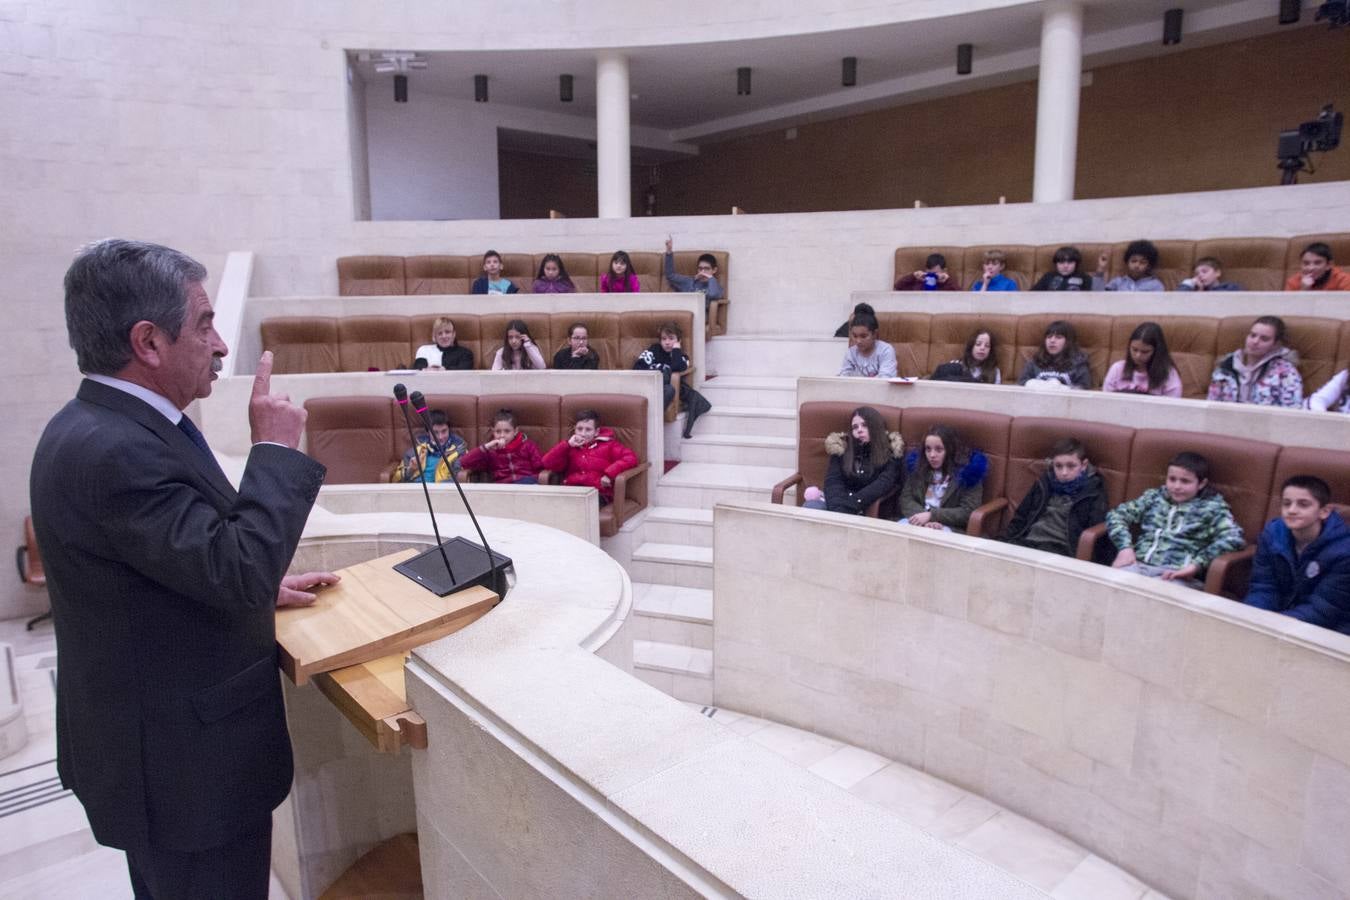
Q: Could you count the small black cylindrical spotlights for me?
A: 8